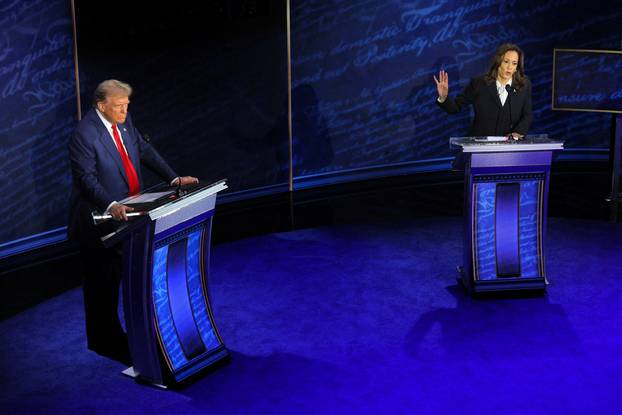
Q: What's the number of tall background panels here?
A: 3